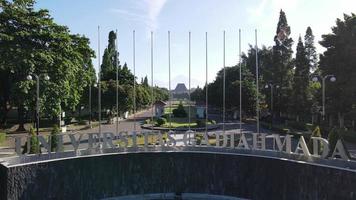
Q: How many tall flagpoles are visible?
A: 10